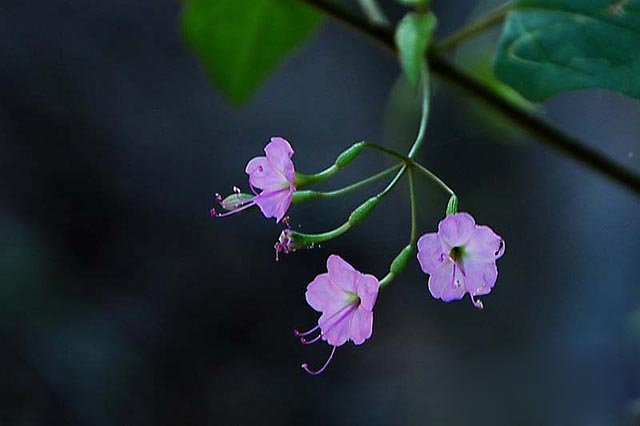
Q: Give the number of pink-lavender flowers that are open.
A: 3